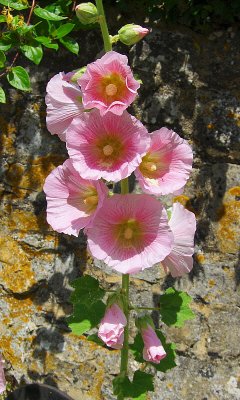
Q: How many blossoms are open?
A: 7